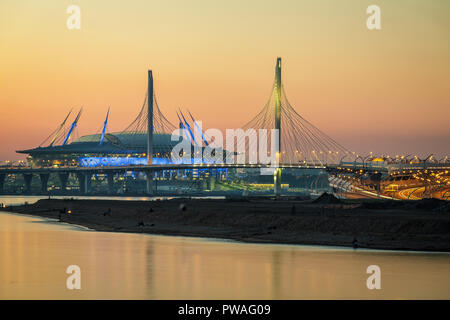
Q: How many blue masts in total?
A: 5